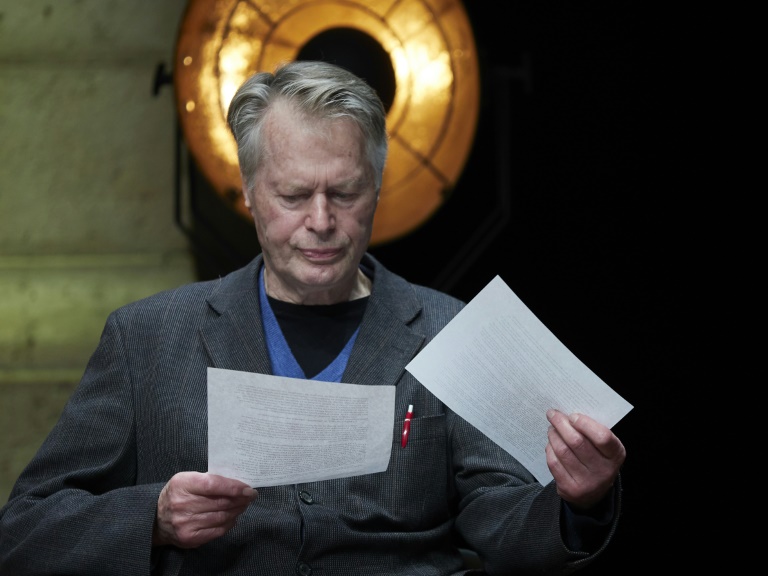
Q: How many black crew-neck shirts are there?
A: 1